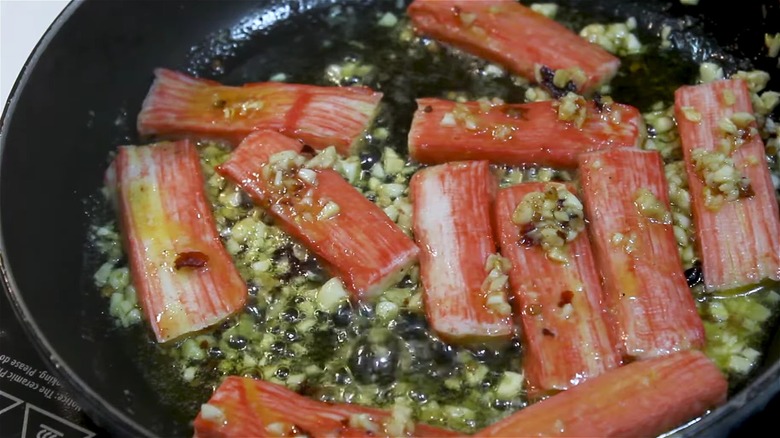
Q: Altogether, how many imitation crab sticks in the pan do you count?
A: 11